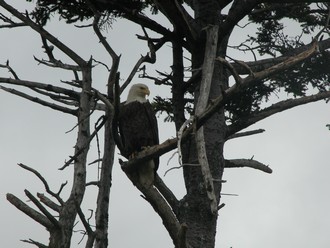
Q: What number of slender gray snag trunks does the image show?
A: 2